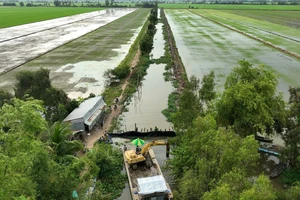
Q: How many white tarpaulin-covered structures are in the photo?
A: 1